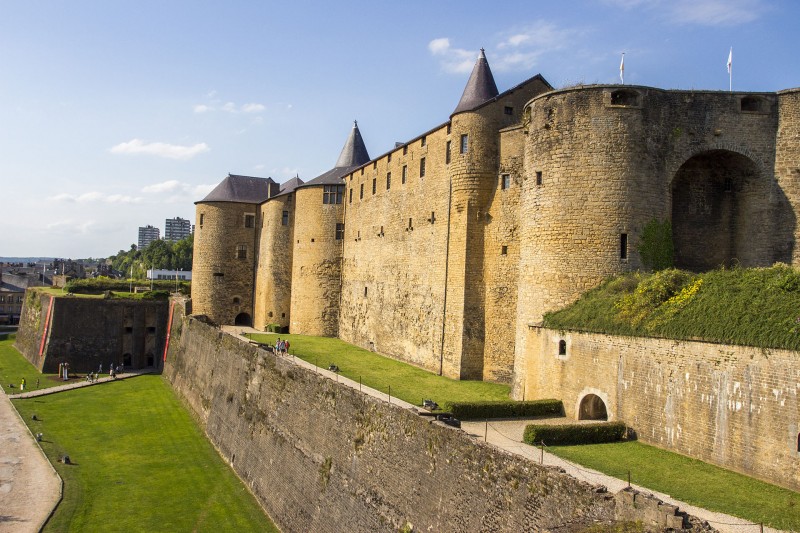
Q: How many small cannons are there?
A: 2